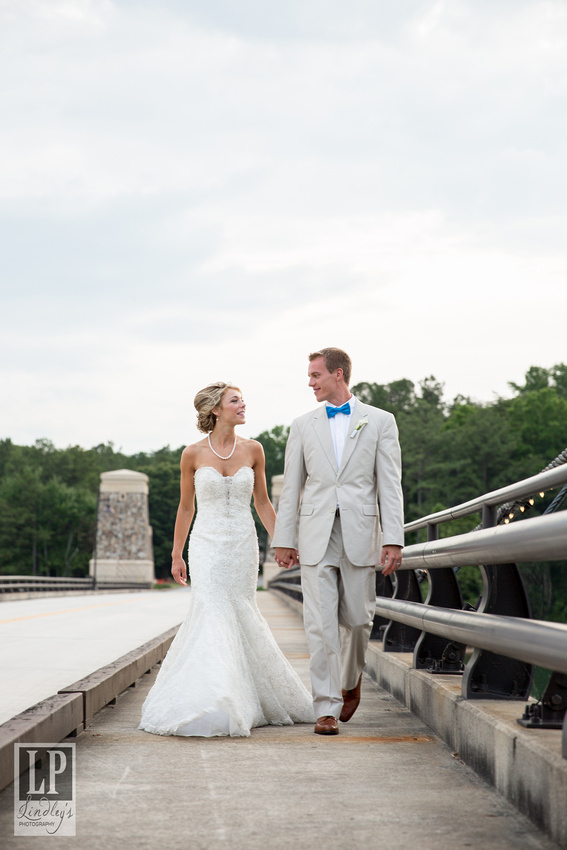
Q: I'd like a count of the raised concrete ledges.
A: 2